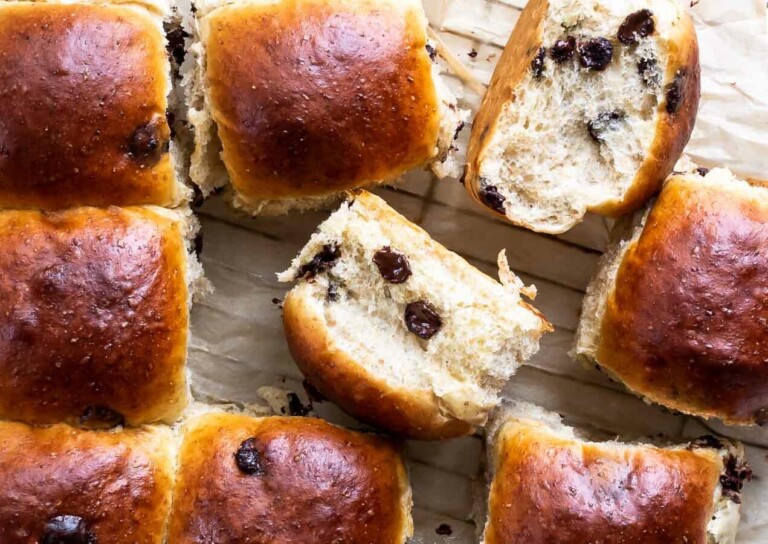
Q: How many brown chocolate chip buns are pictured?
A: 9